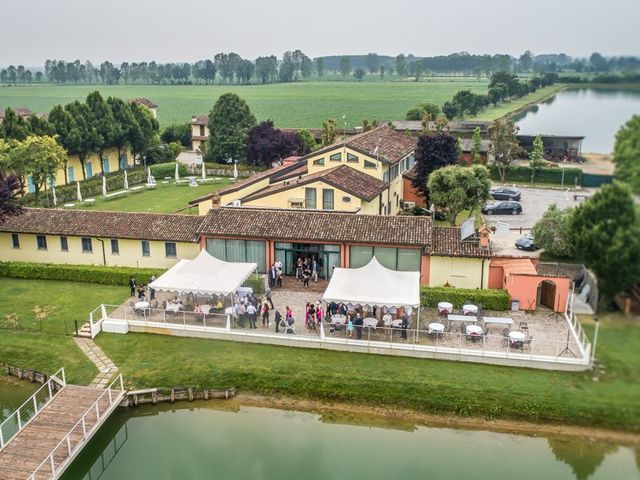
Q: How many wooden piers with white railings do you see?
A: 1